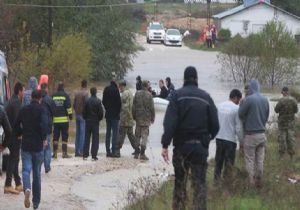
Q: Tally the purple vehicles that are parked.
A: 0